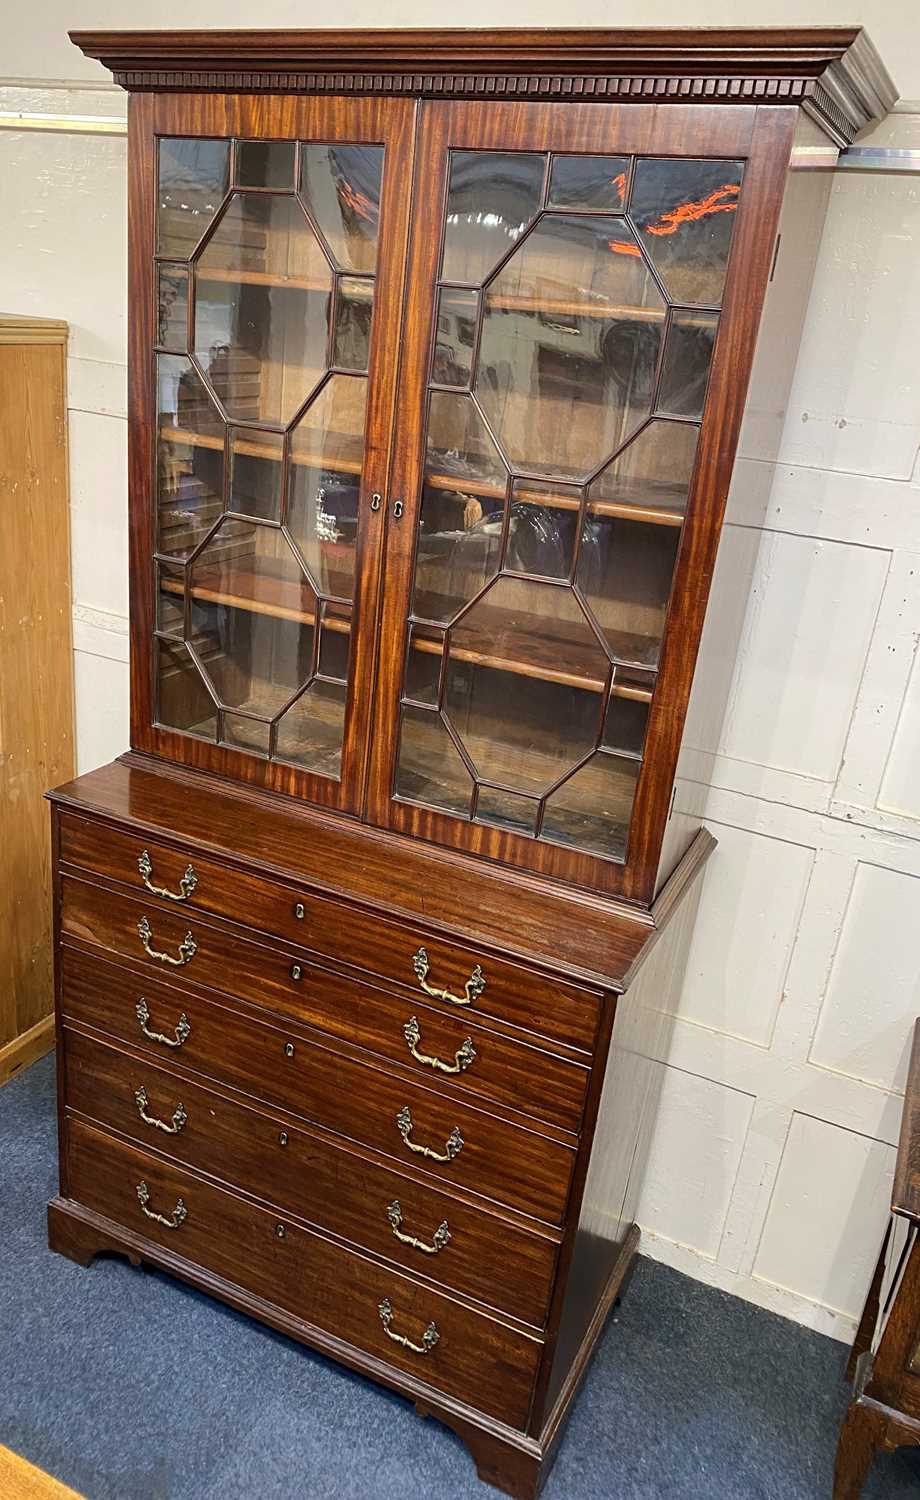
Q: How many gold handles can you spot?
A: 10